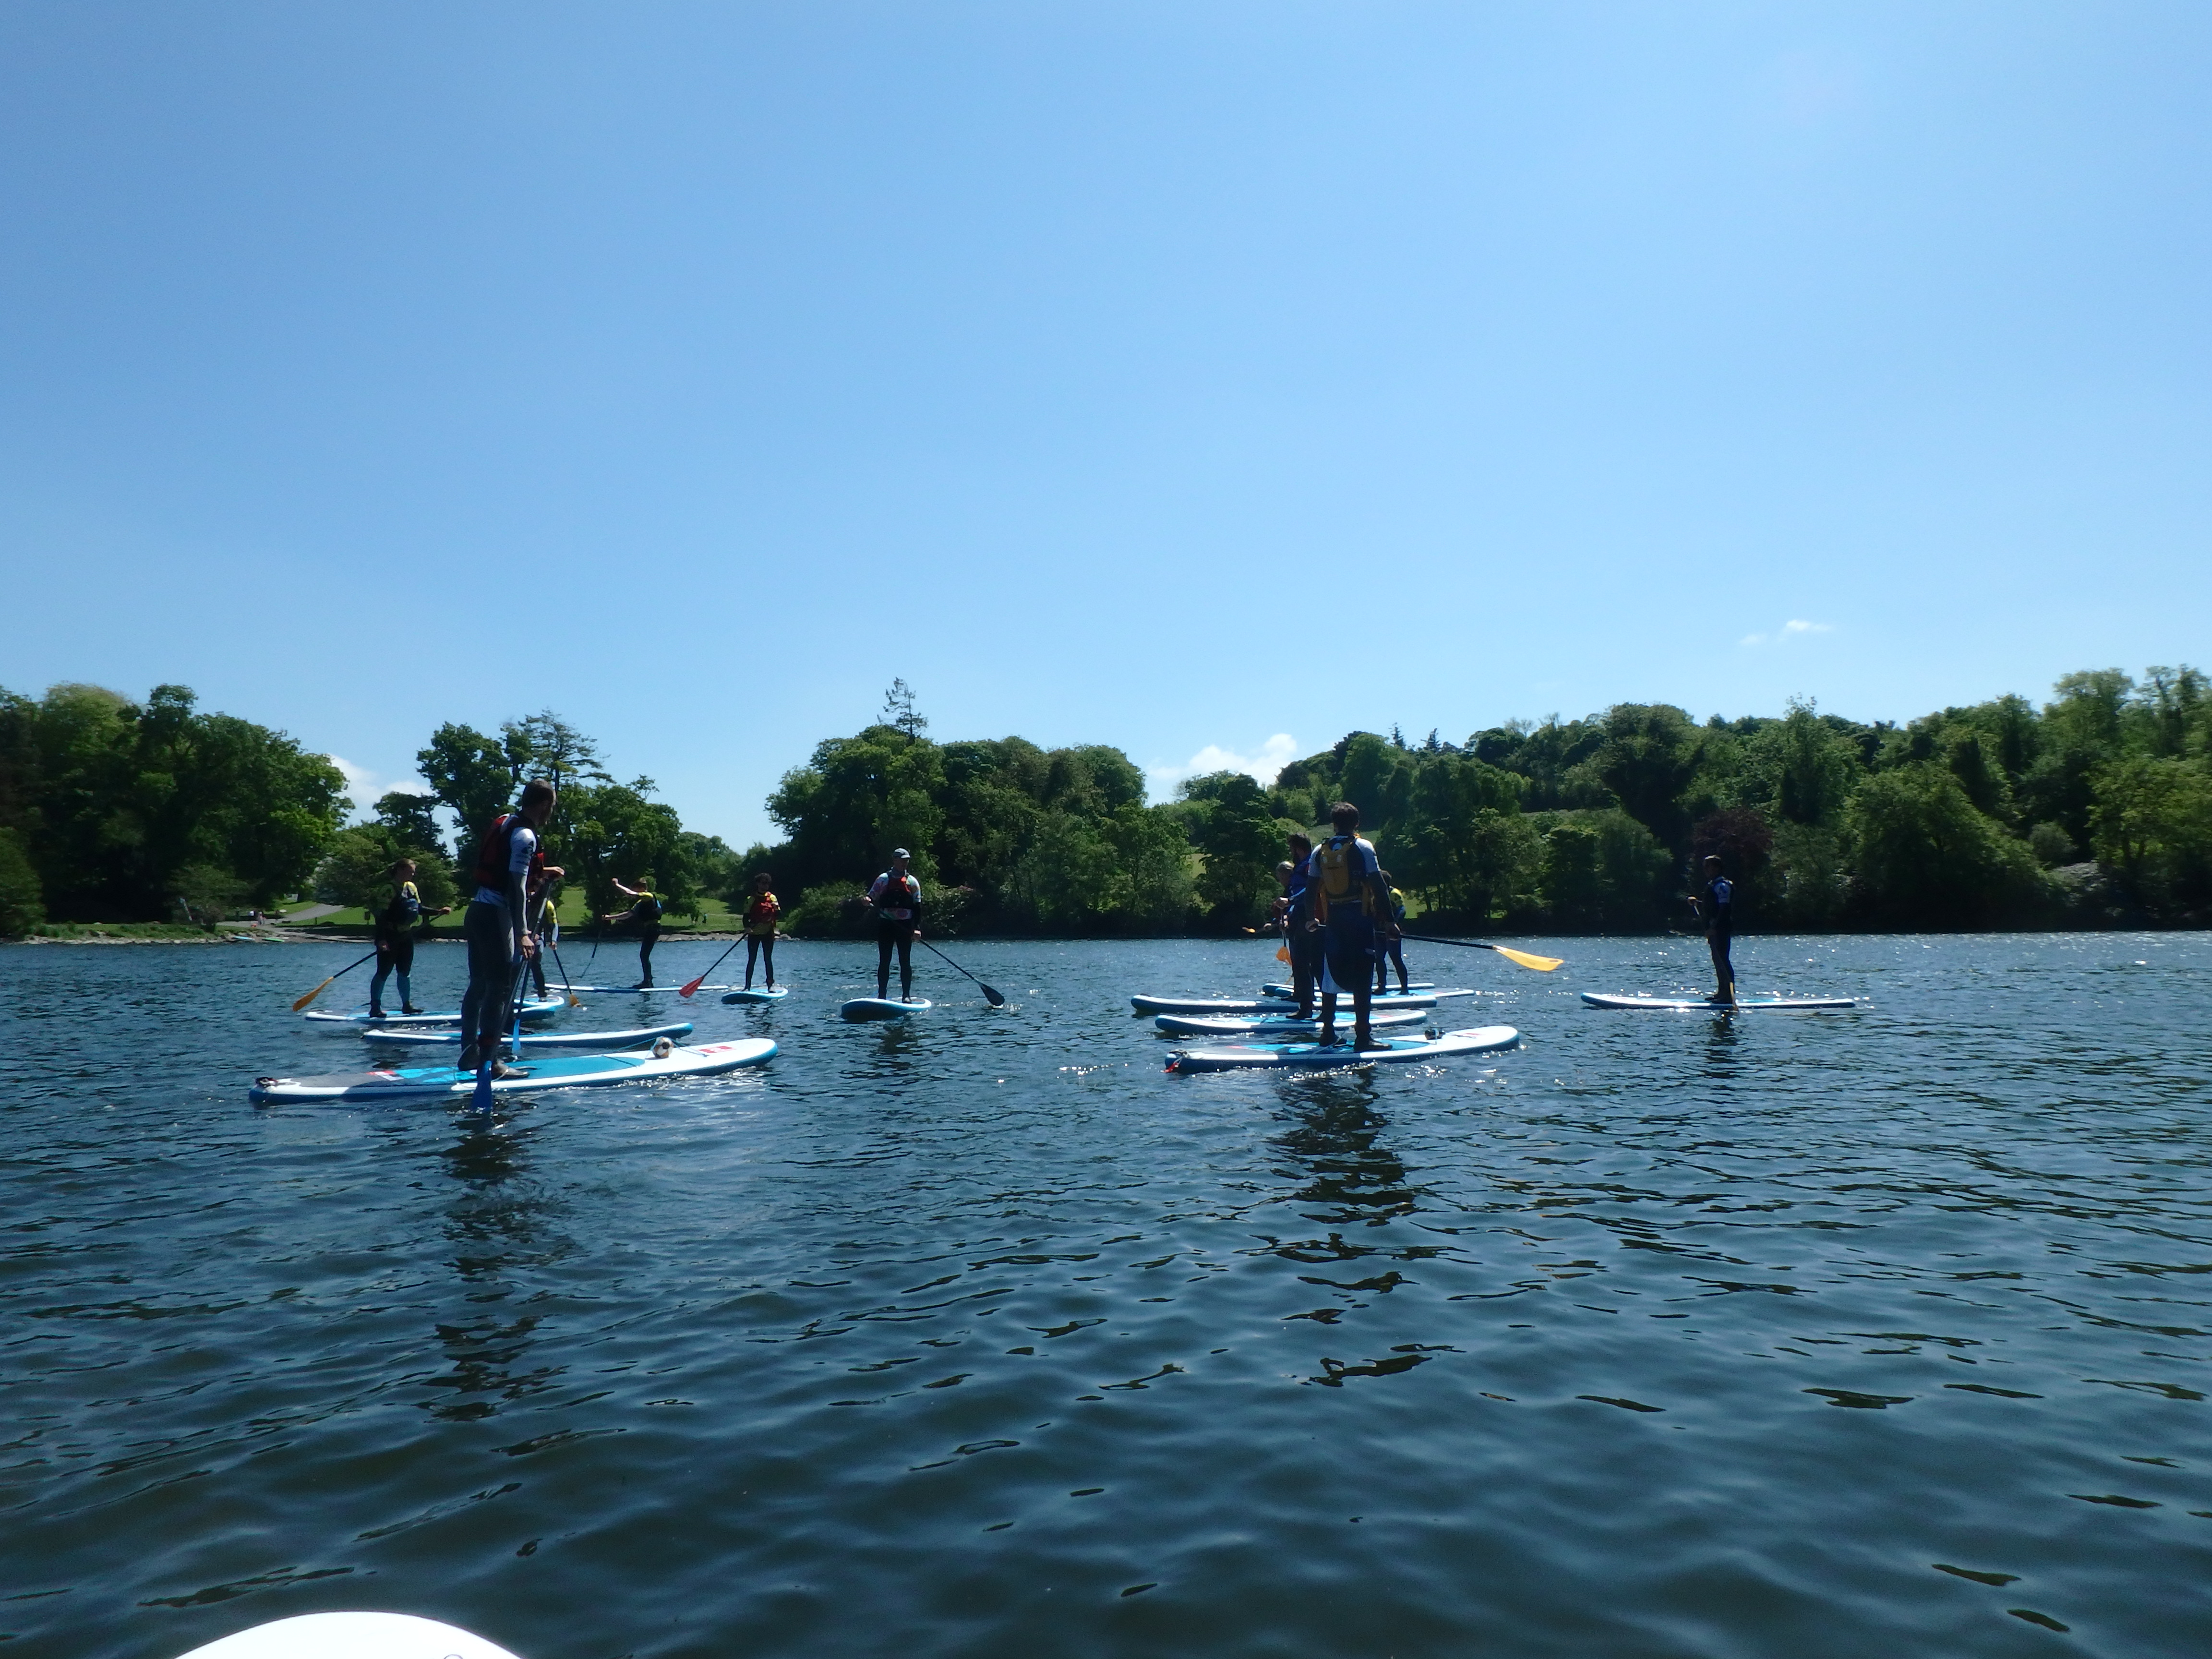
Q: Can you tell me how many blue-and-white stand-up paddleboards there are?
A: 13